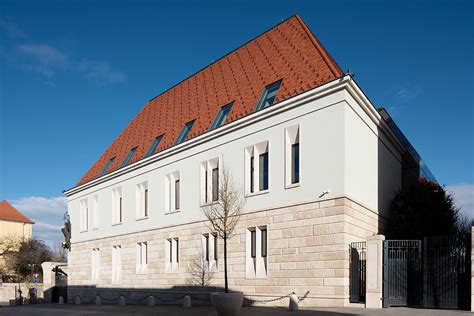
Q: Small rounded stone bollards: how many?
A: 7